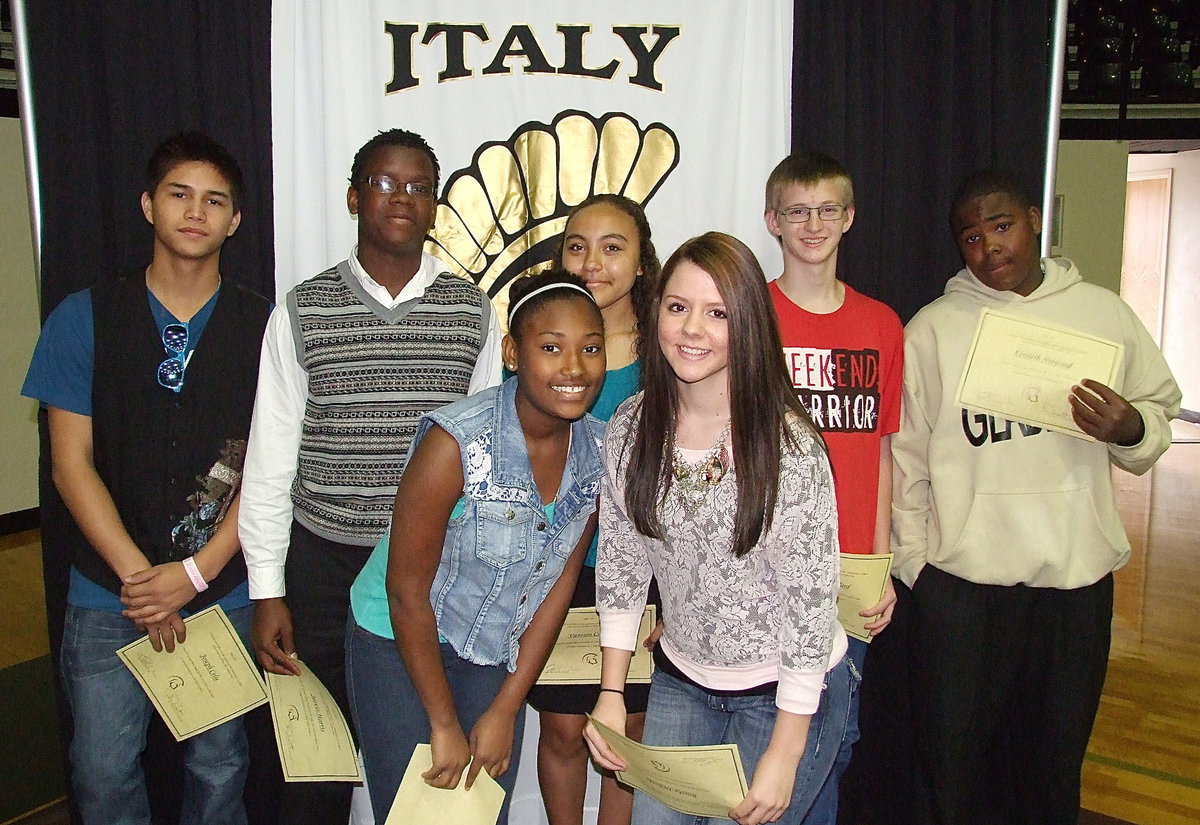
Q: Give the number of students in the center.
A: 3